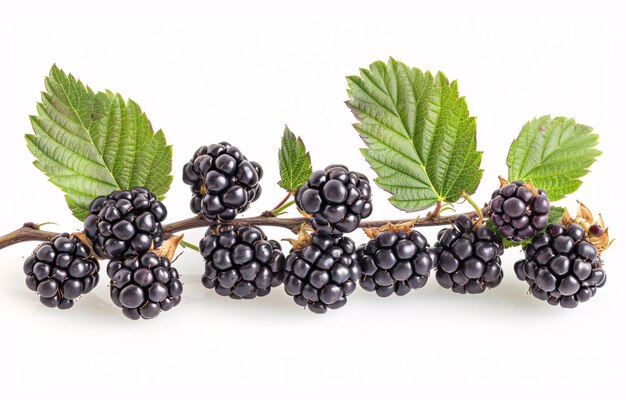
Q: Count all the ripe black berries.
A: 11